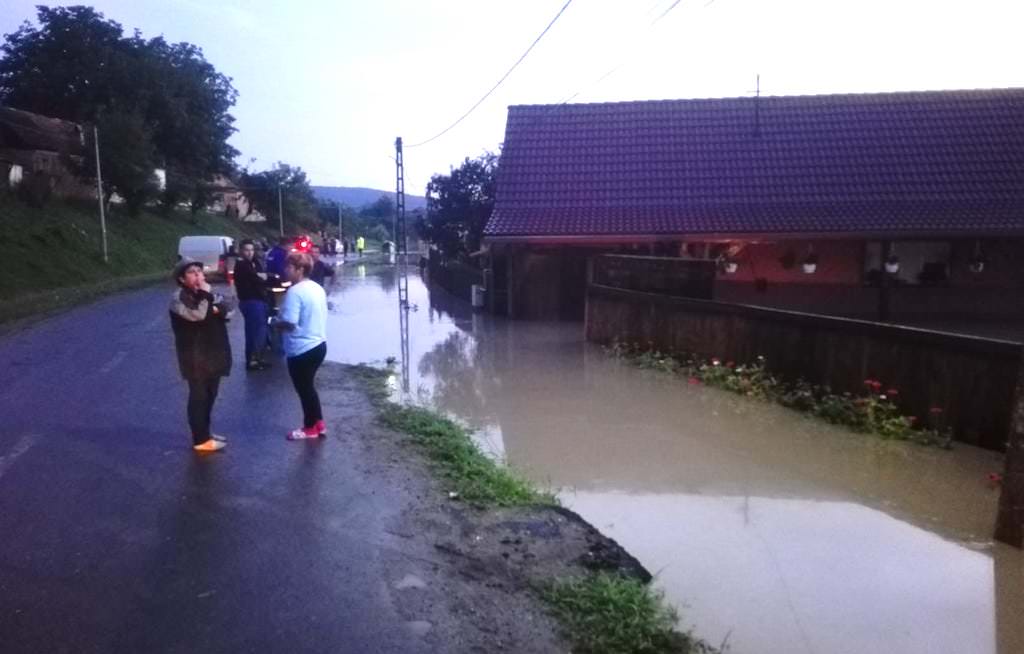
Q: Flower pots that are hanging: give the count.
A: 4